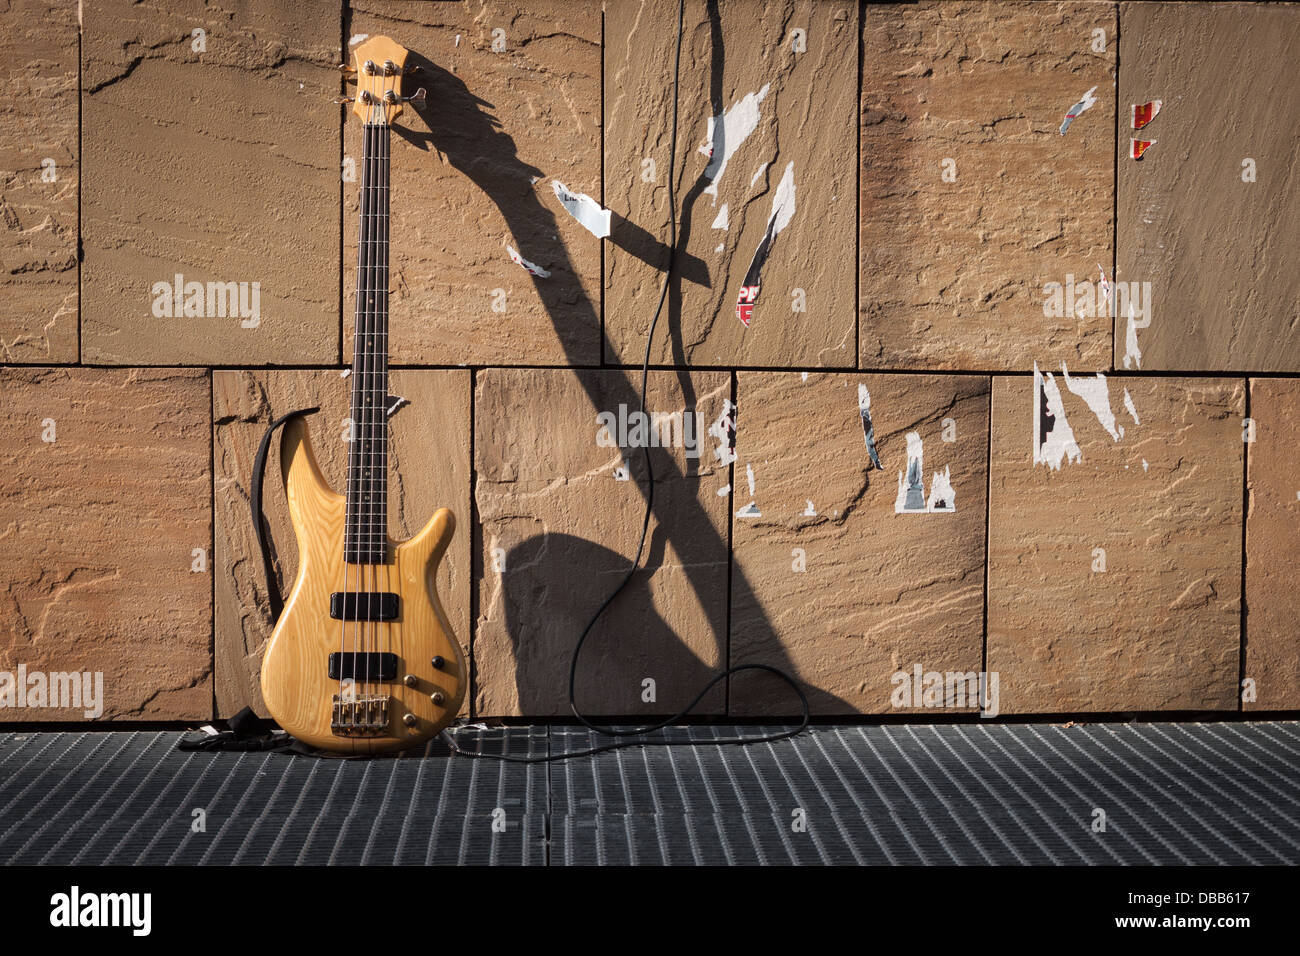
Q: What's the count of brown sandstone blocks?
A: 12